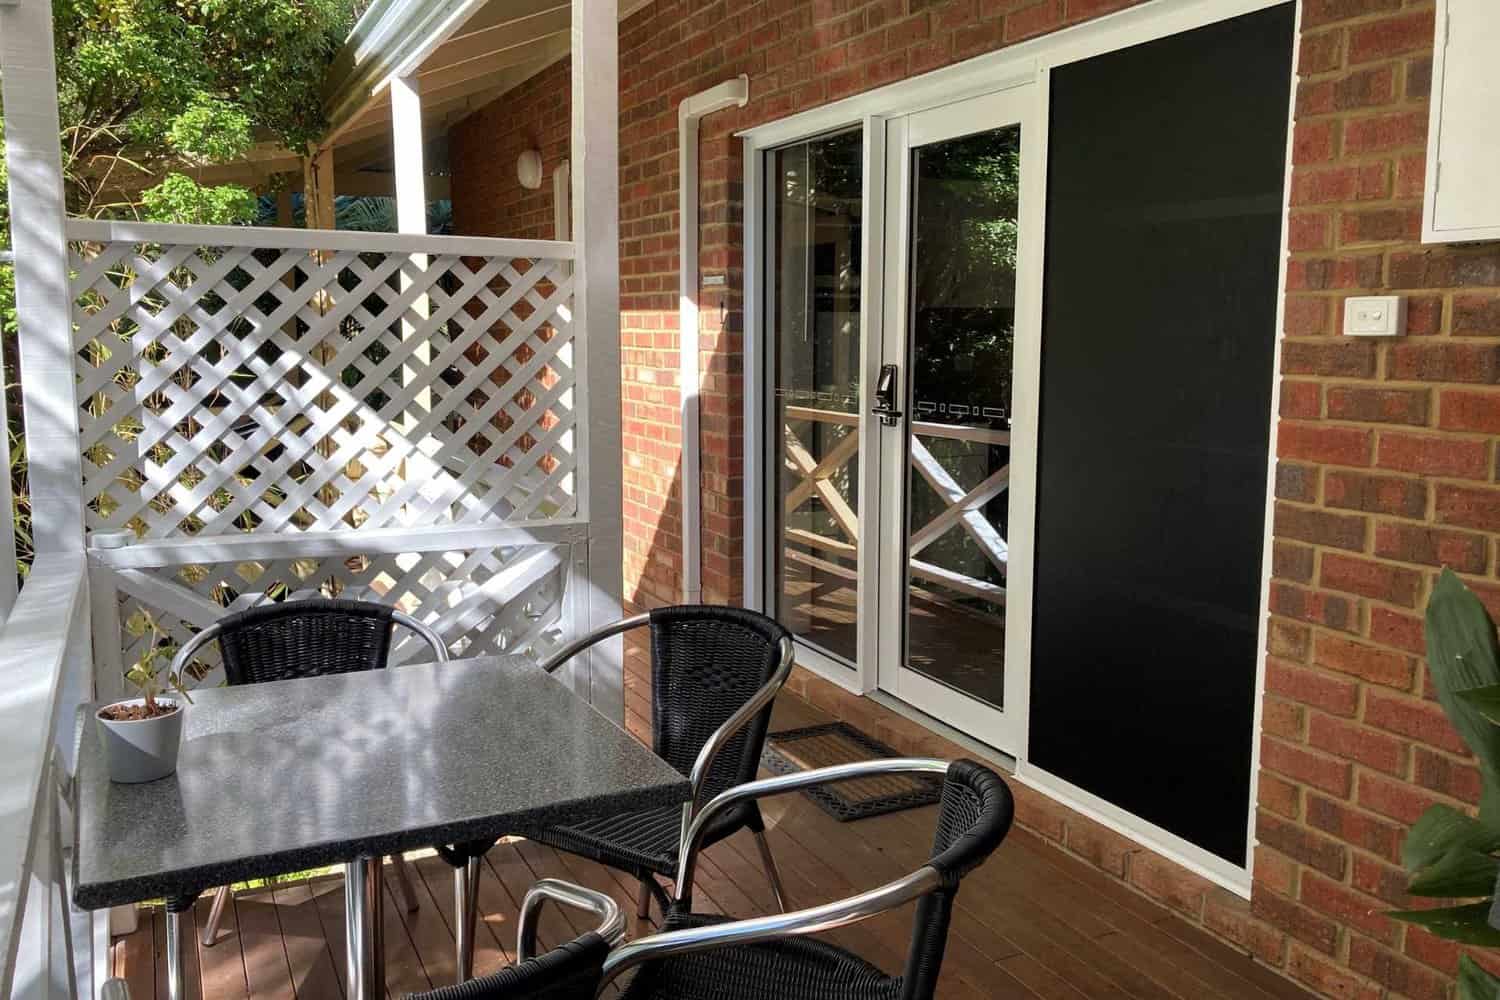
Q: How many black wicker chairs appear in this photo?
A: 4